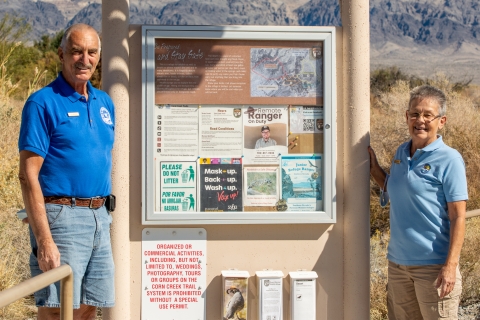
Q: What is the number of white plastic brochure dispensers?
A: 3